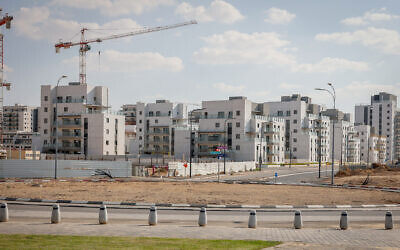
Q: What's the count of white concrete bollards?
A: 9